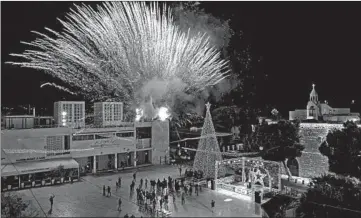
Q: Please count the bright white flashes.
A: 2